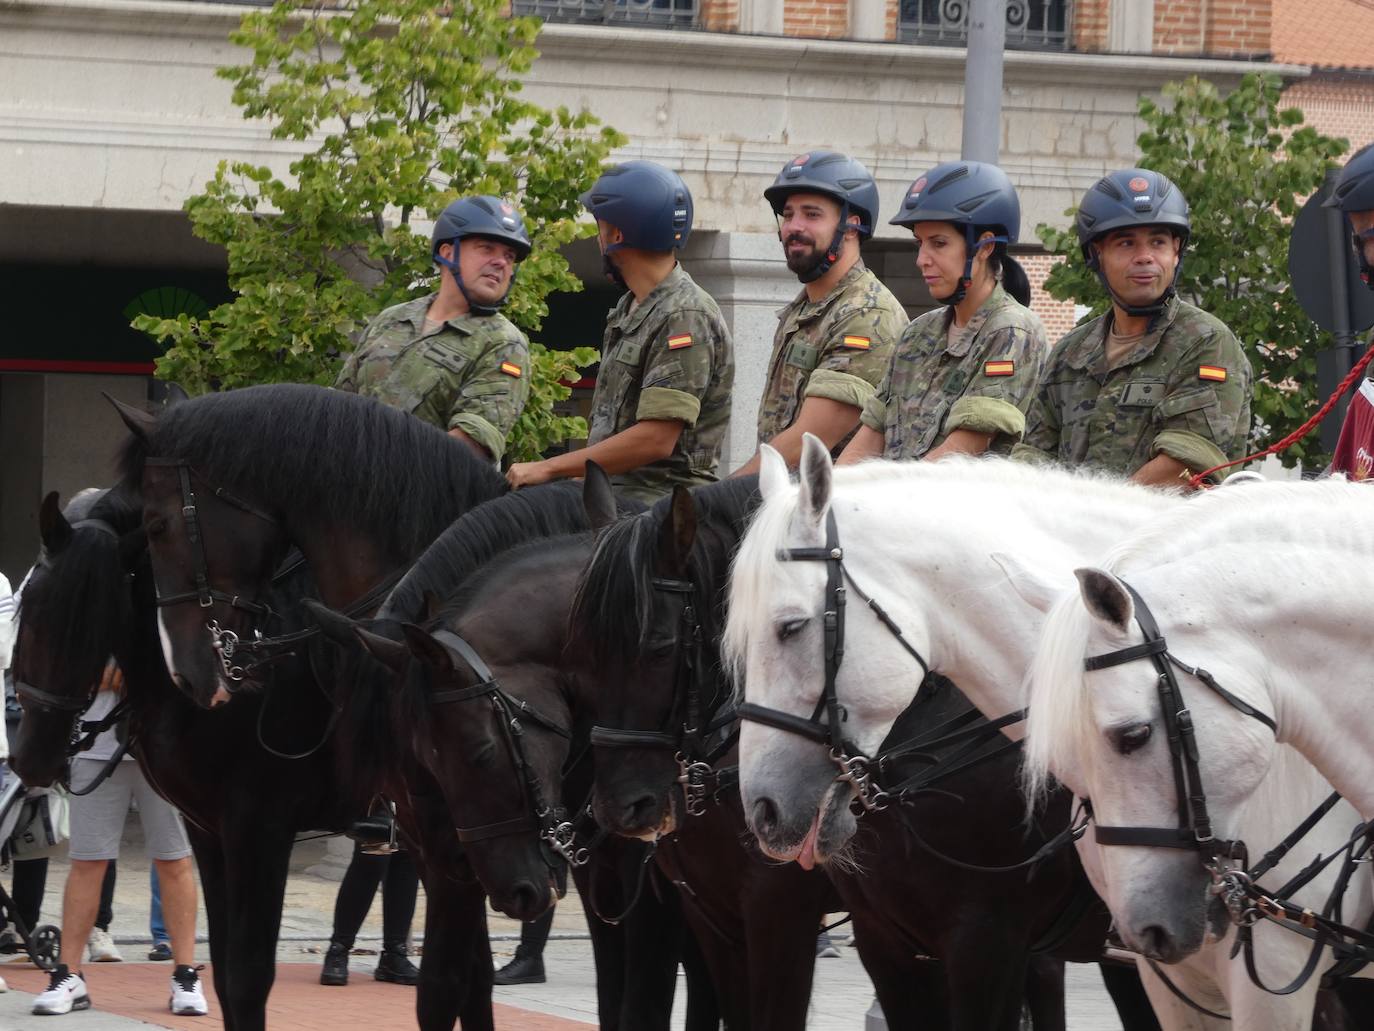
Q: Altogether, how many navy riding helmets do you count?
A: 6